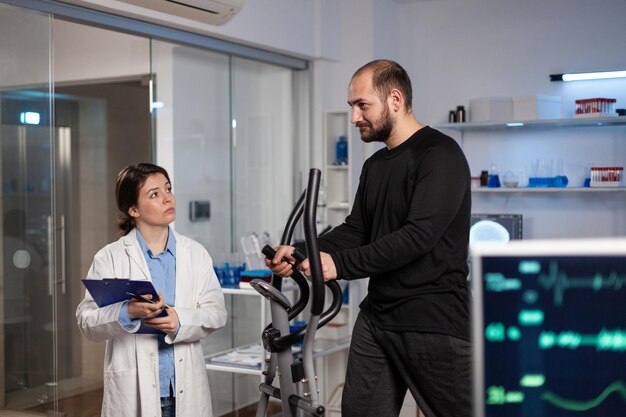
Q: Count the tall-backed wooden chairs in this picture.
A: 0